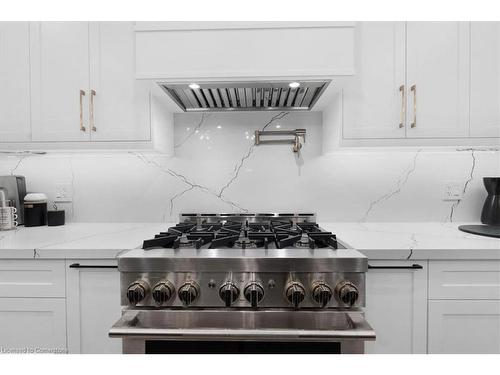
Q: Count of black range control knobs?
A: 8